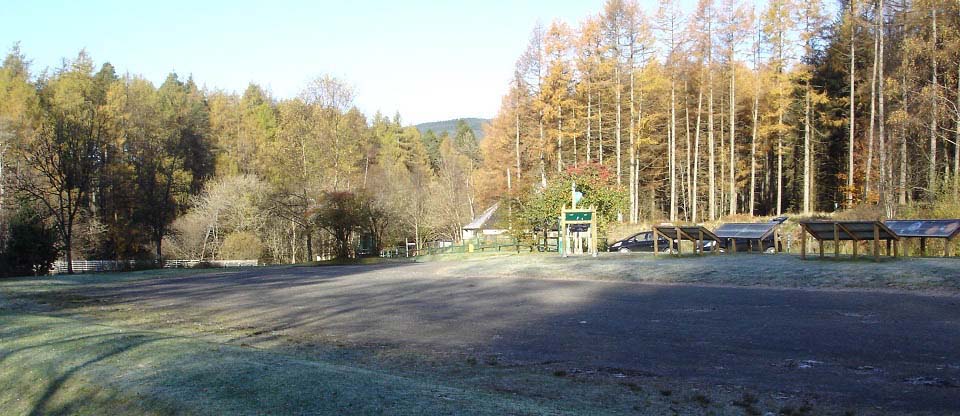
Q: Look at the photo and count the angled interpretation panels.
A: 4